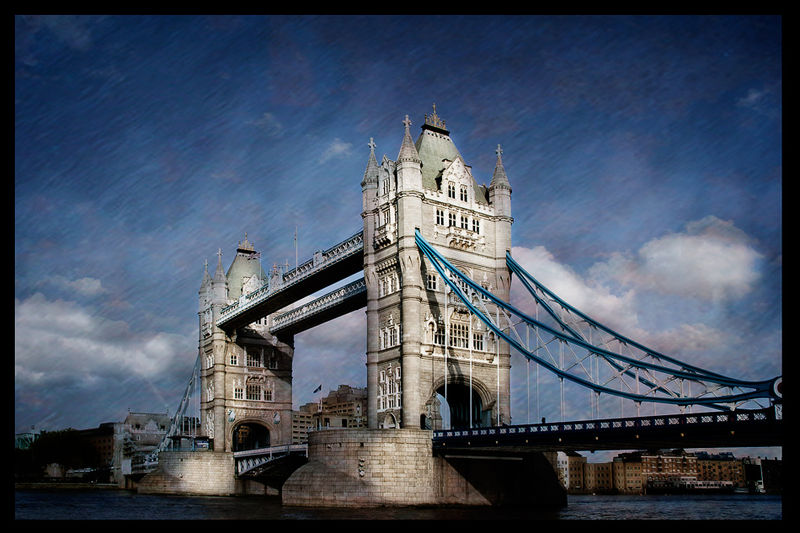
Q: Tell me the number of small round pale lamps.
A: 9